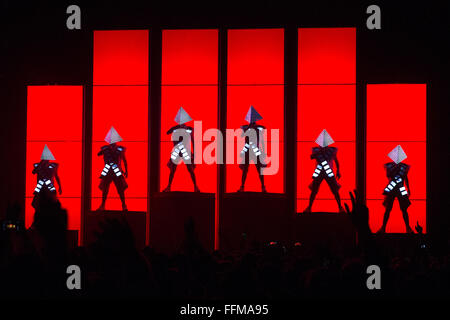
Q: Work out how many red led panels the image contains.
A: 6